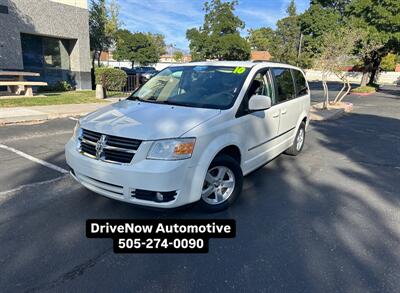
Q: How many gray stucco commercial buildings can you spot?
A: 1